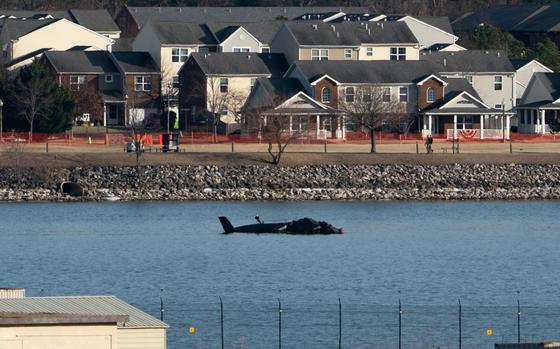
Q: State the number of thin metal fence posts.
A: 7